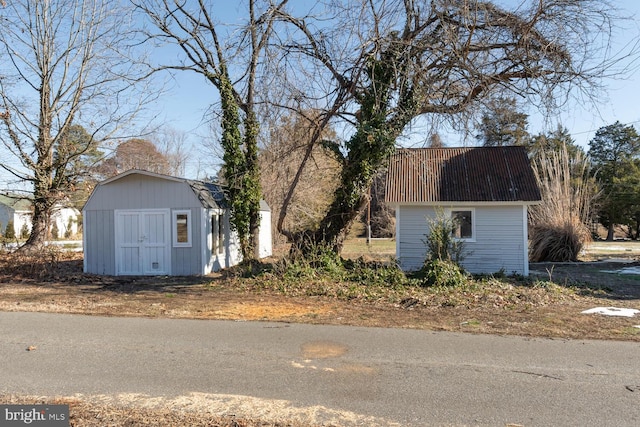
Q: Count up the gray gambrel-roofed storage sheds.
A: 1